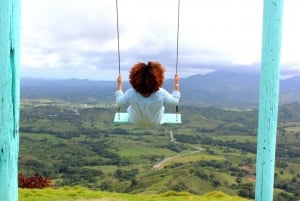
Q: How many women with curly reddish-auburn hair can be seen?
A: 1